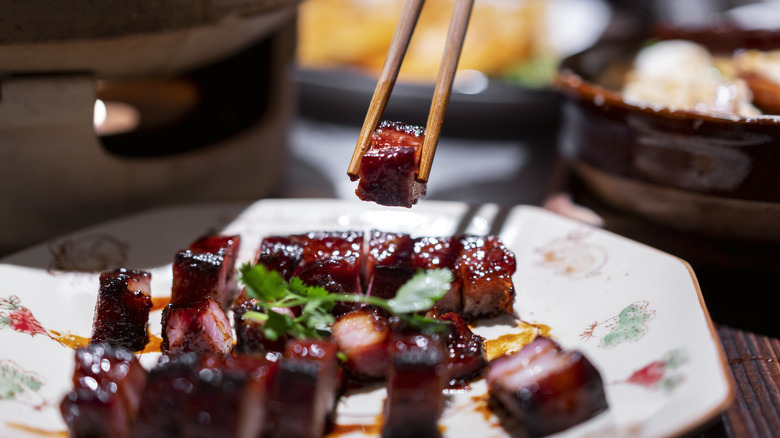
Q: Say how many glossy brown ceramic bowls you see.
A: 1